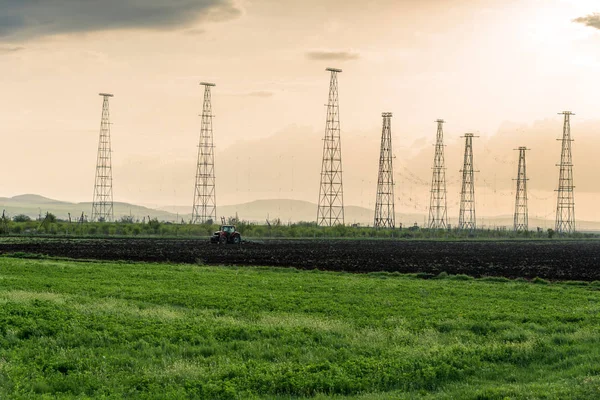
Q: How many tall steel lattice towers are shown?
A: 8